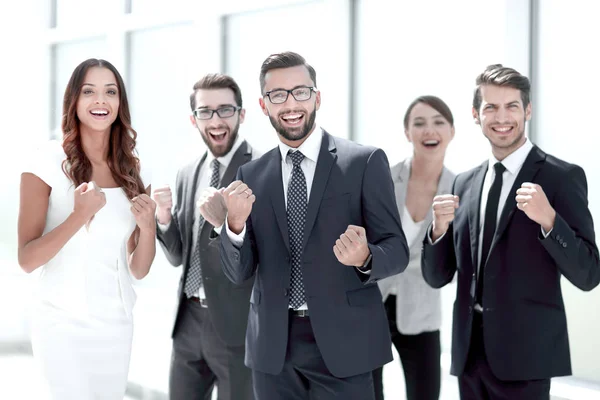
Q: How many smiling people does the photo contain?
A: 5